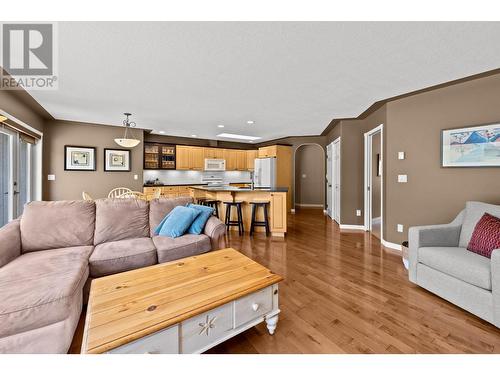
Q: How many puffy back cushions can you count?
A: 3